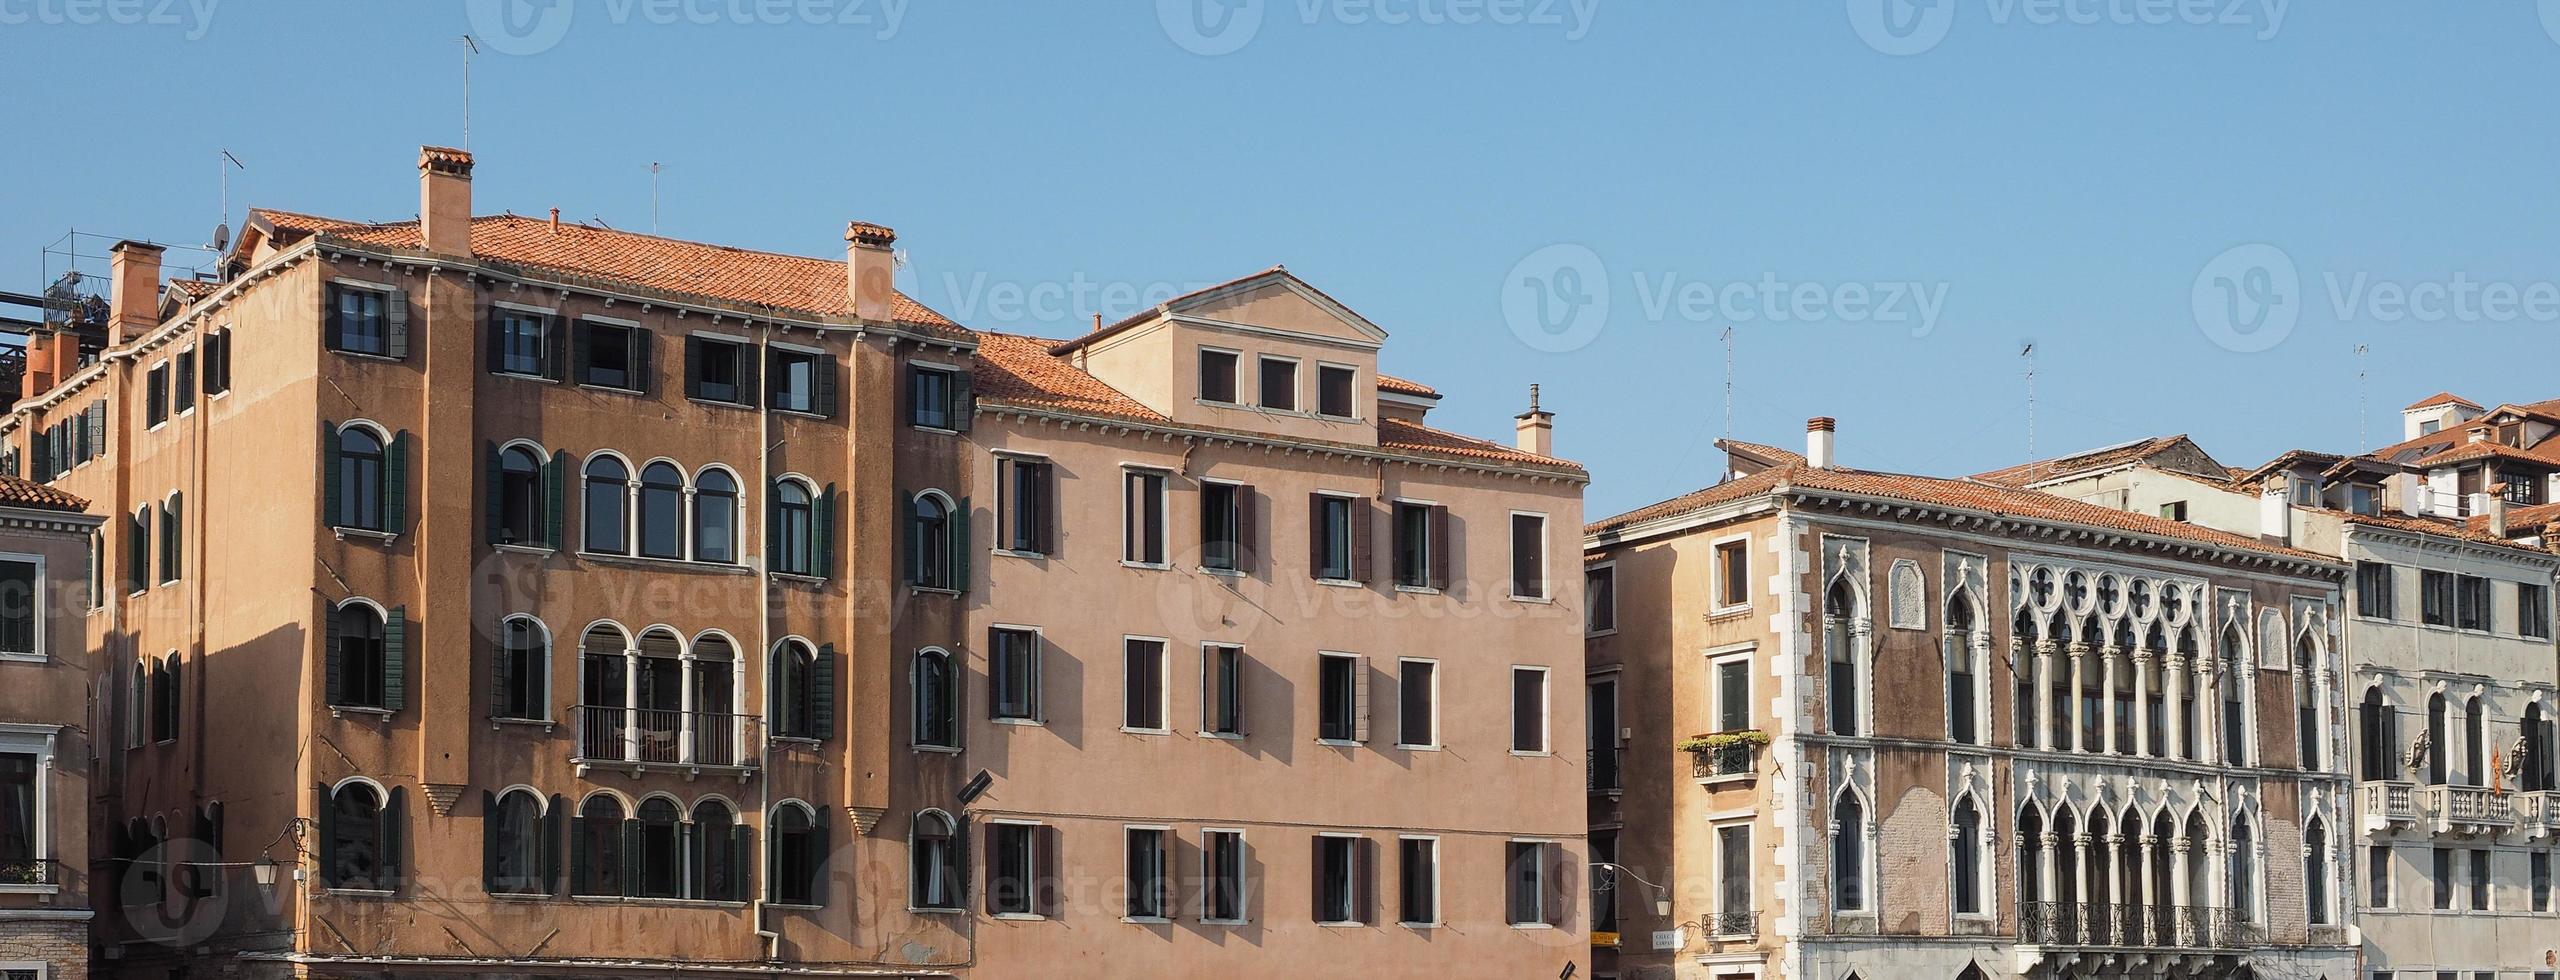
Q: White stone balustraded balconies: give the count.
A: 3